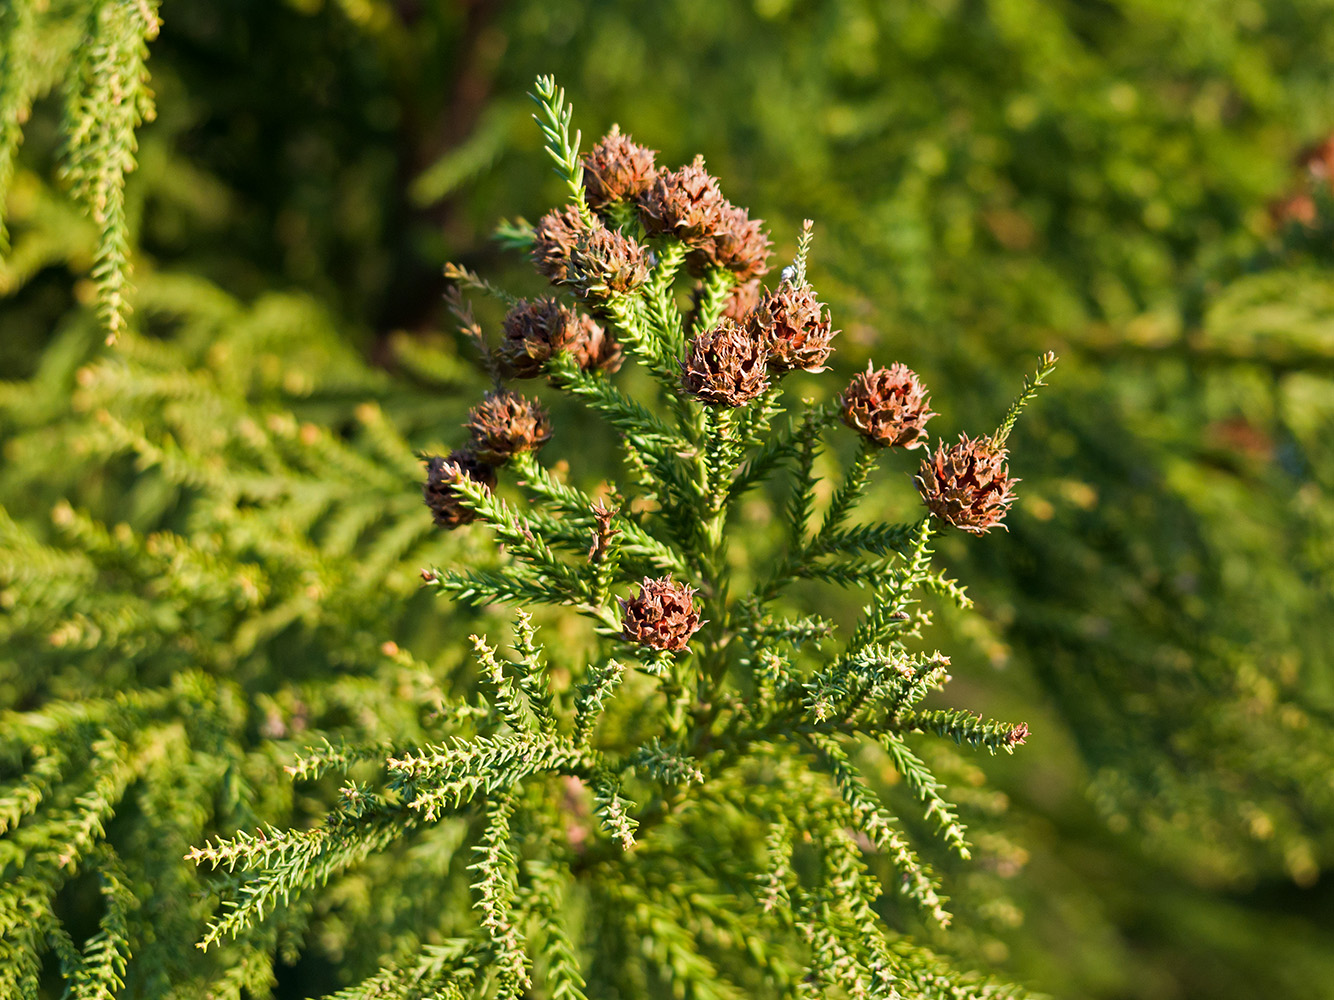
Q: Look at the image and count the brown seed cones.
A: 15